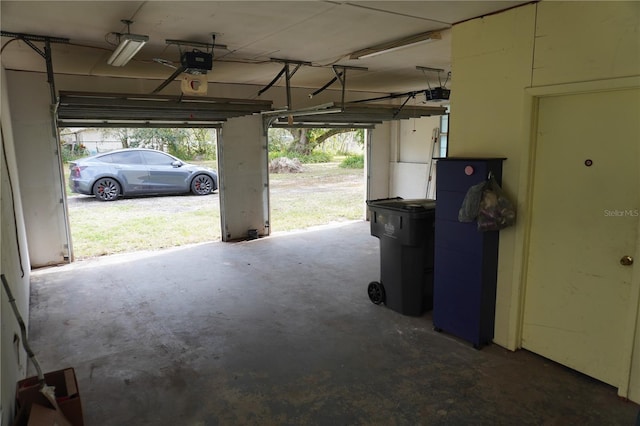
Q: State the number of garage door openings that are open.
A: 2